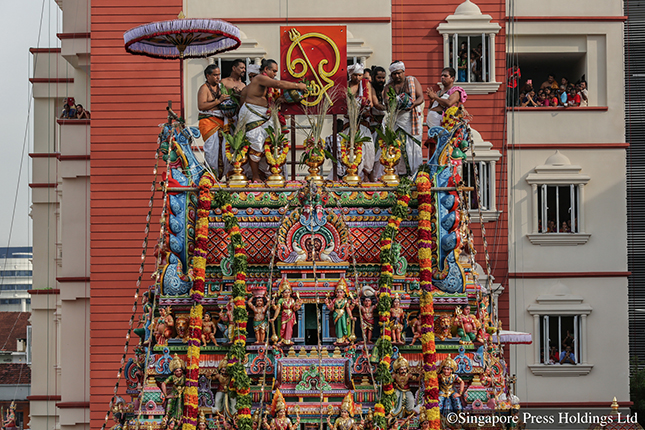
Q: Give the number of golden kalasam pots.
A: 5